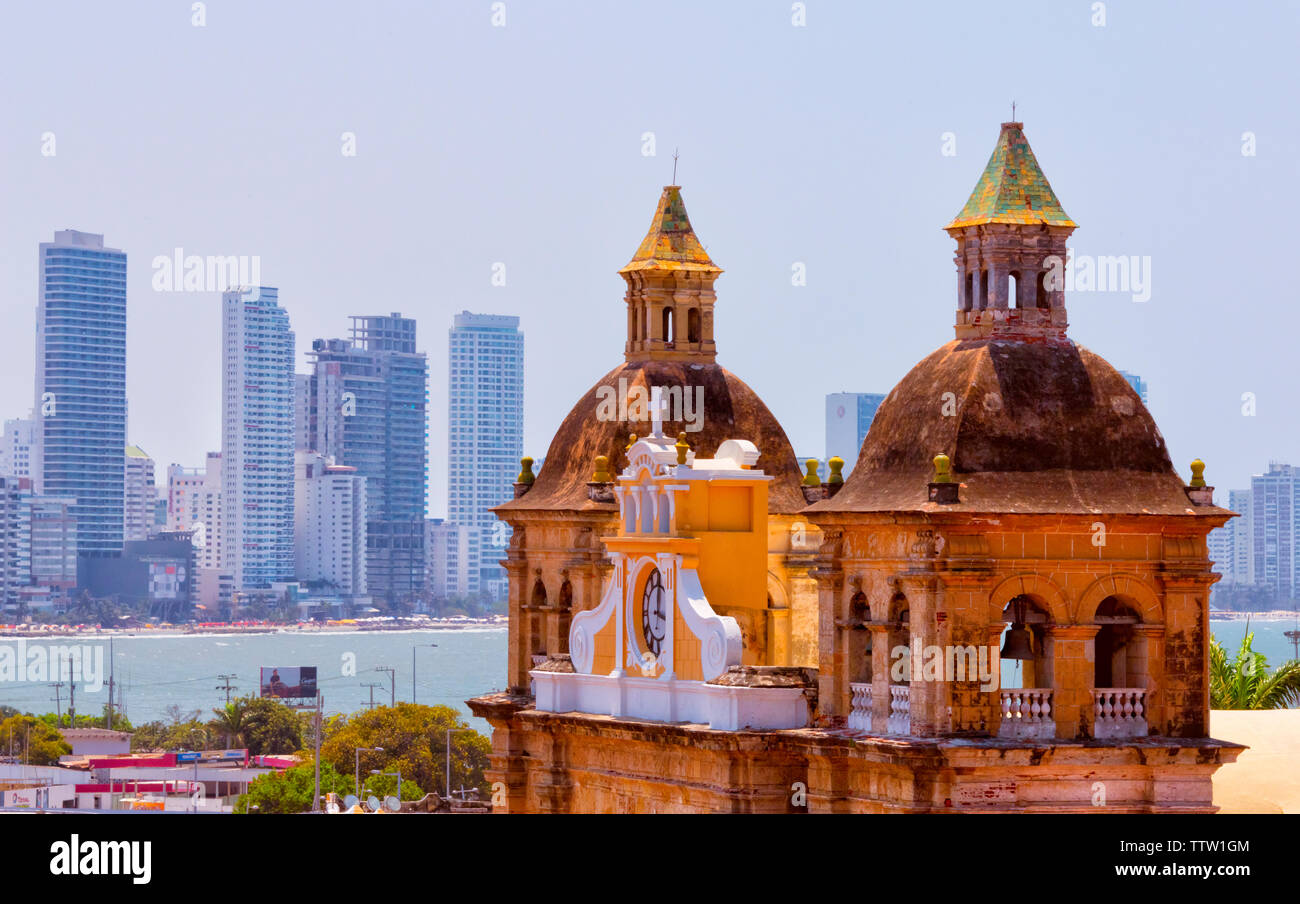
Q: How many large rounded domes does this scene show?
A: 2